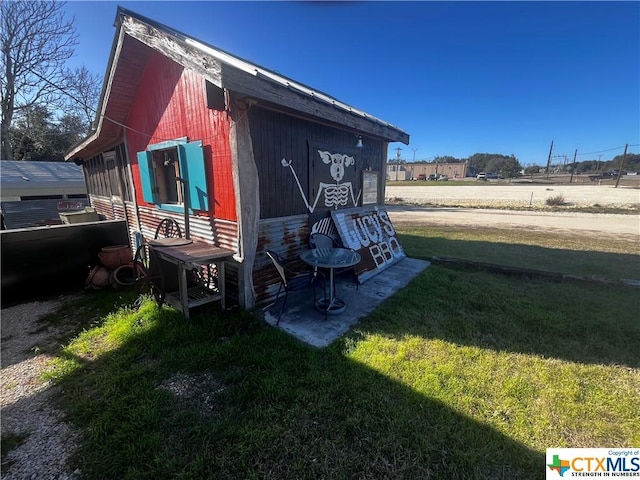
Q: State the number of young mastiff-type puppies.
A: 0